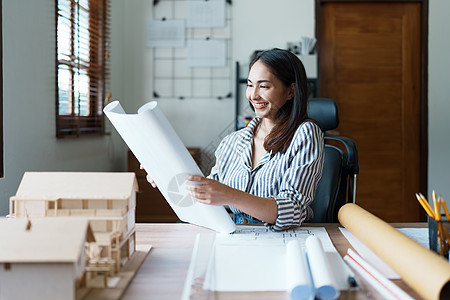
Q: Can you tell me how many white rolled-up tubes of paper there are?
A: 2